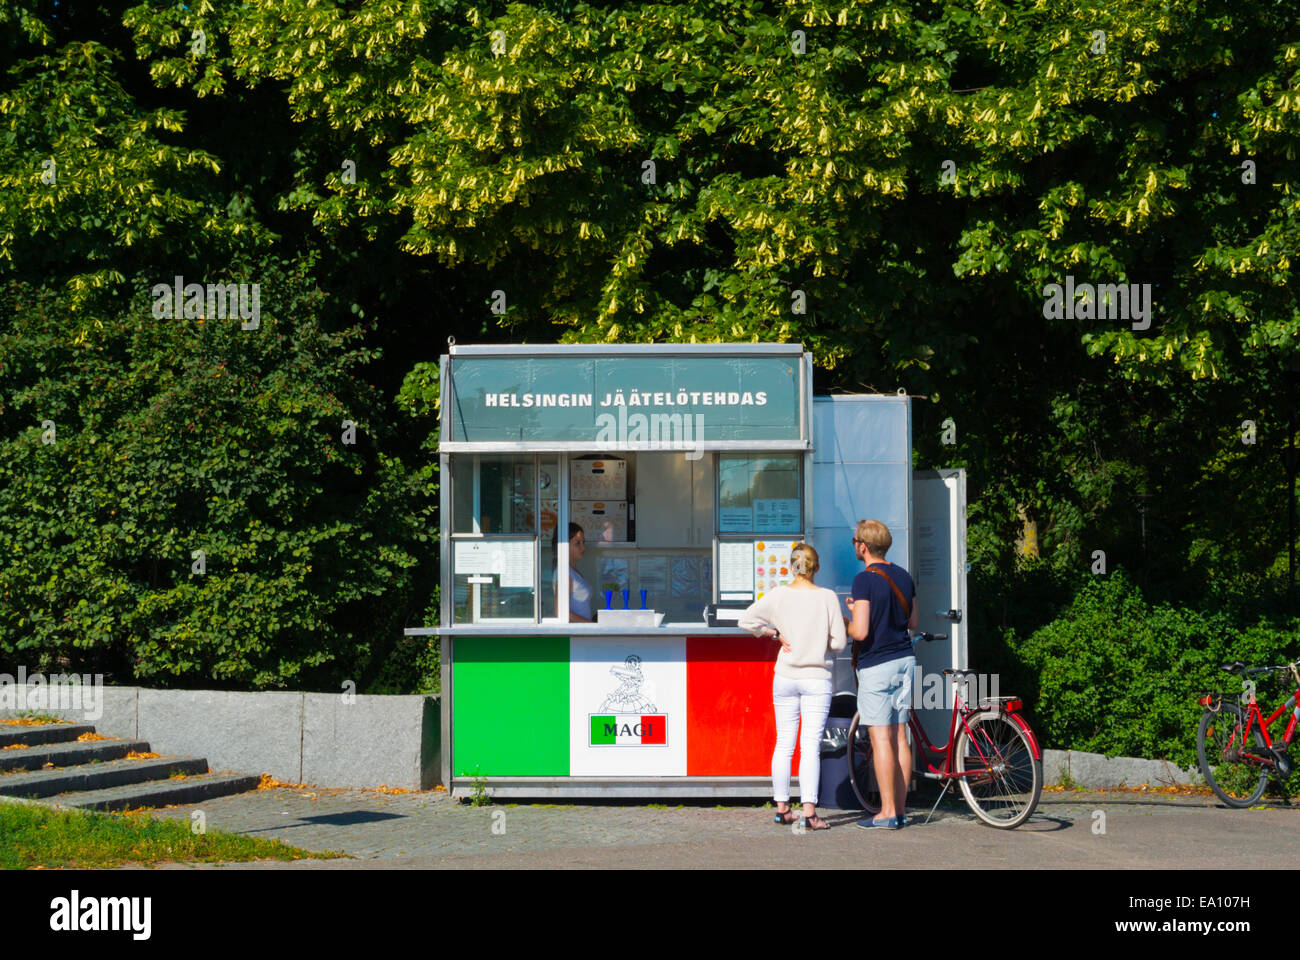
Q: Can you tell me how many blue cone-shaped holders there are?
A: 3